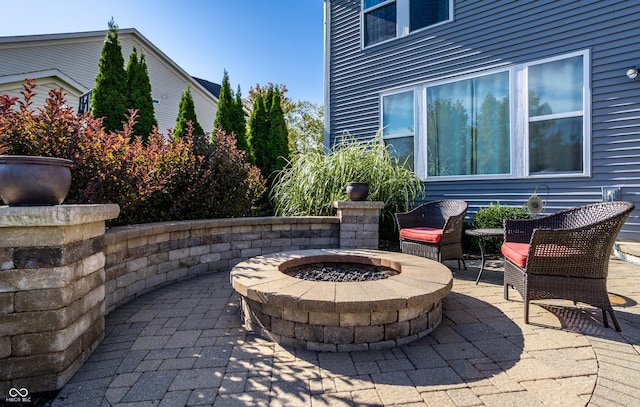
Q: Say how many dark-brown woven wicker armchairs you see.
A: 2